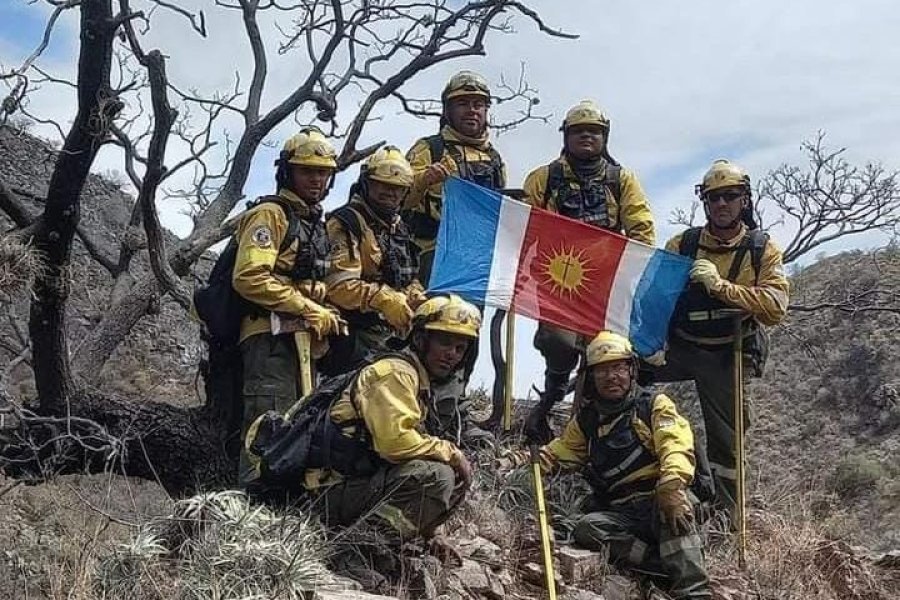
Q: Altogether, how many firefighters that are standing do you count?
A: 5